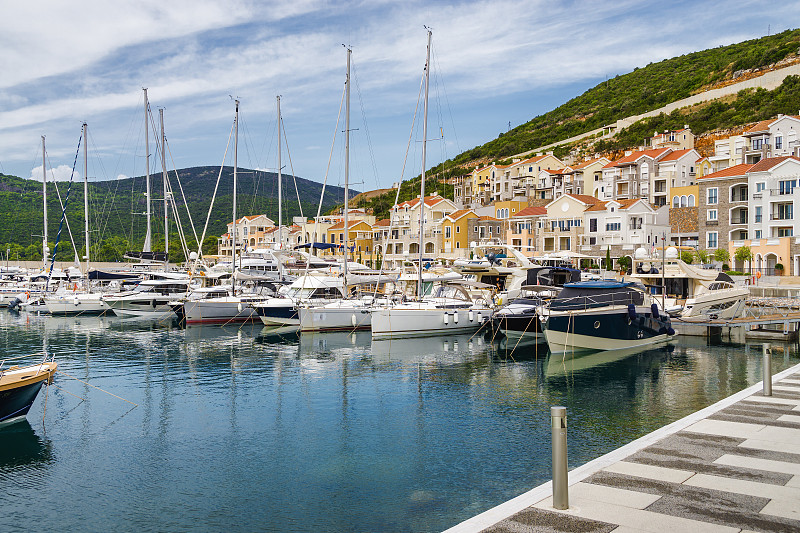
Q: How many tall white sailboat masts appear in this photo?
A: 8